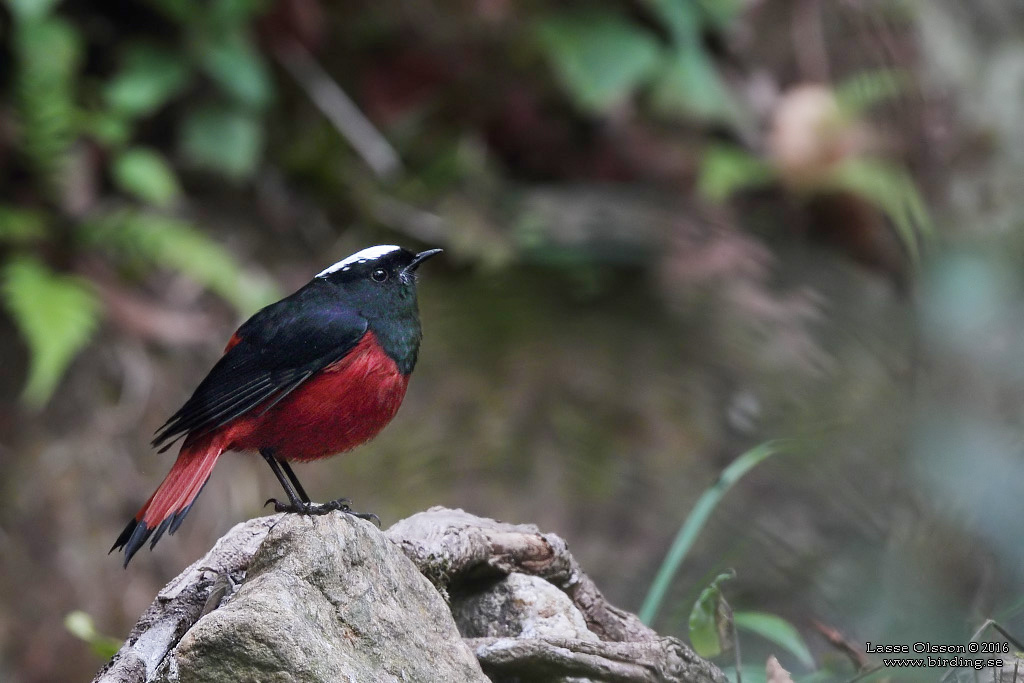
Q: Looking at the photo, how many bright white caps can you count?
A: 1